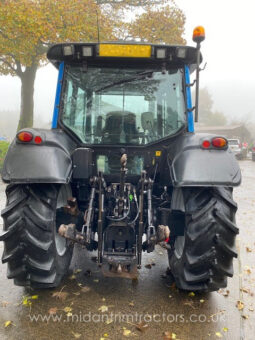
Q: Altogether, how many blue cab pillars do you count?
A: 2